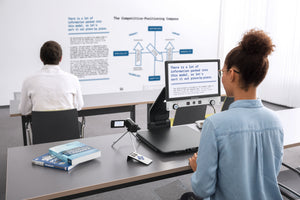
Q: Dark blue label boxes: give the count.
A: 4